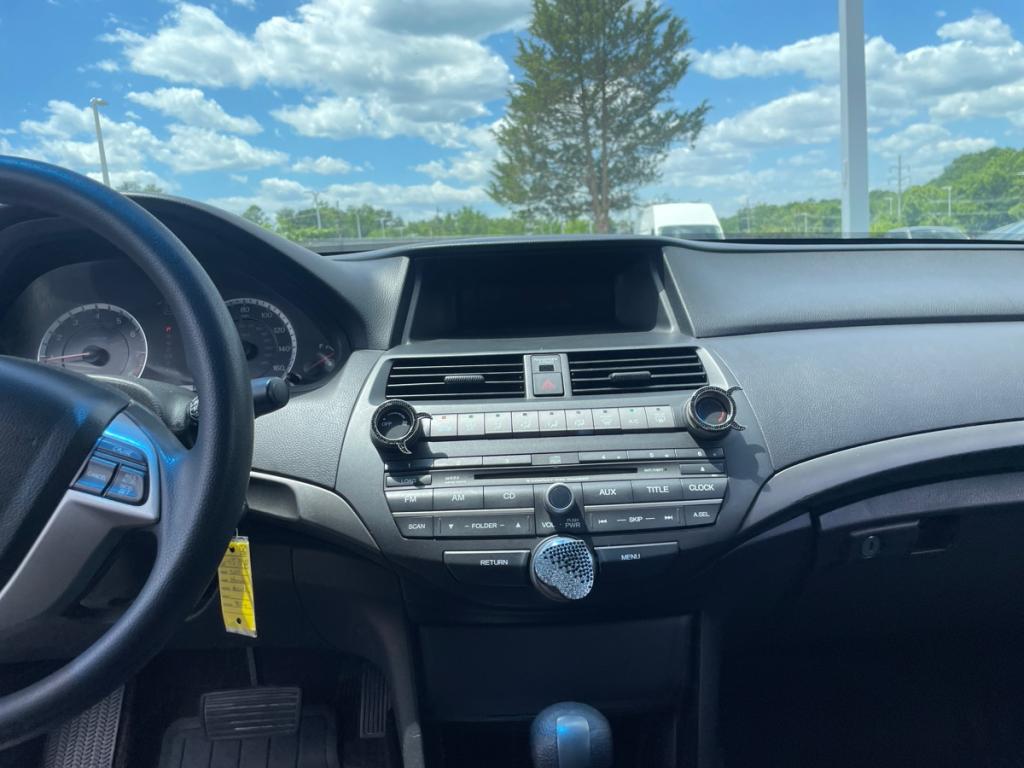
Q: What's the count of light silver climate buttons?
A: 9